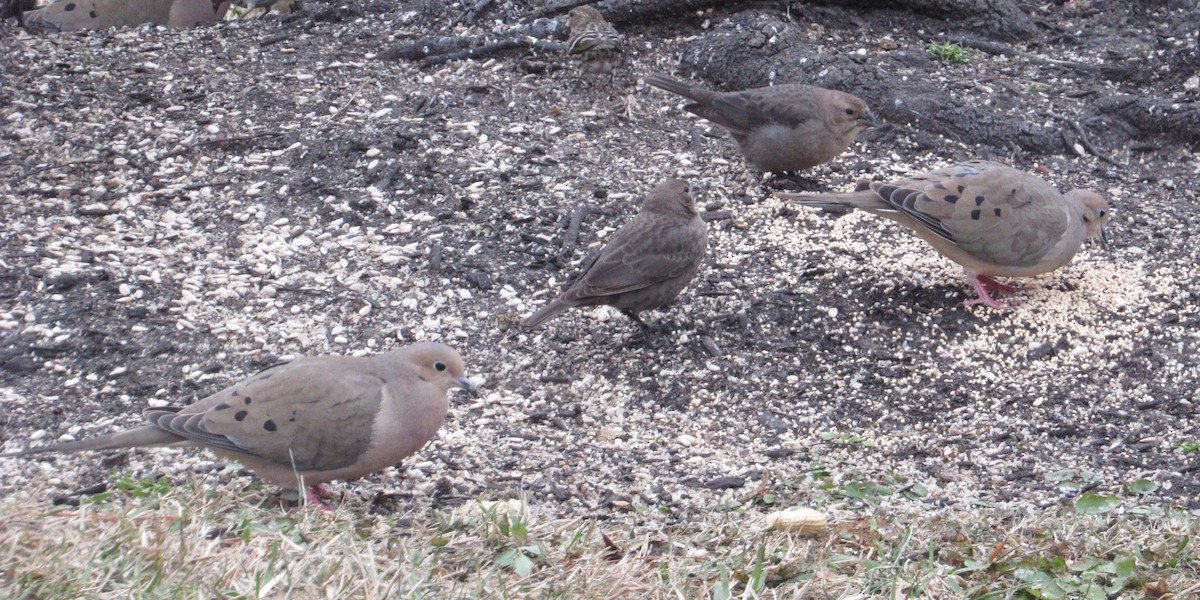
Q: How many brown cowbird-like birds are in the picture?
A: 2